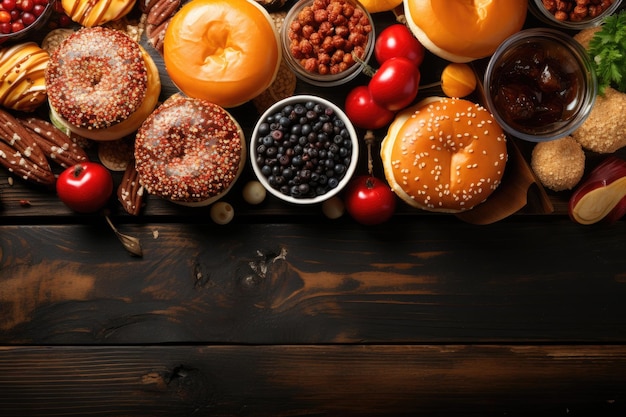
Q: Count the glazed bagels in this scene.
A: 2